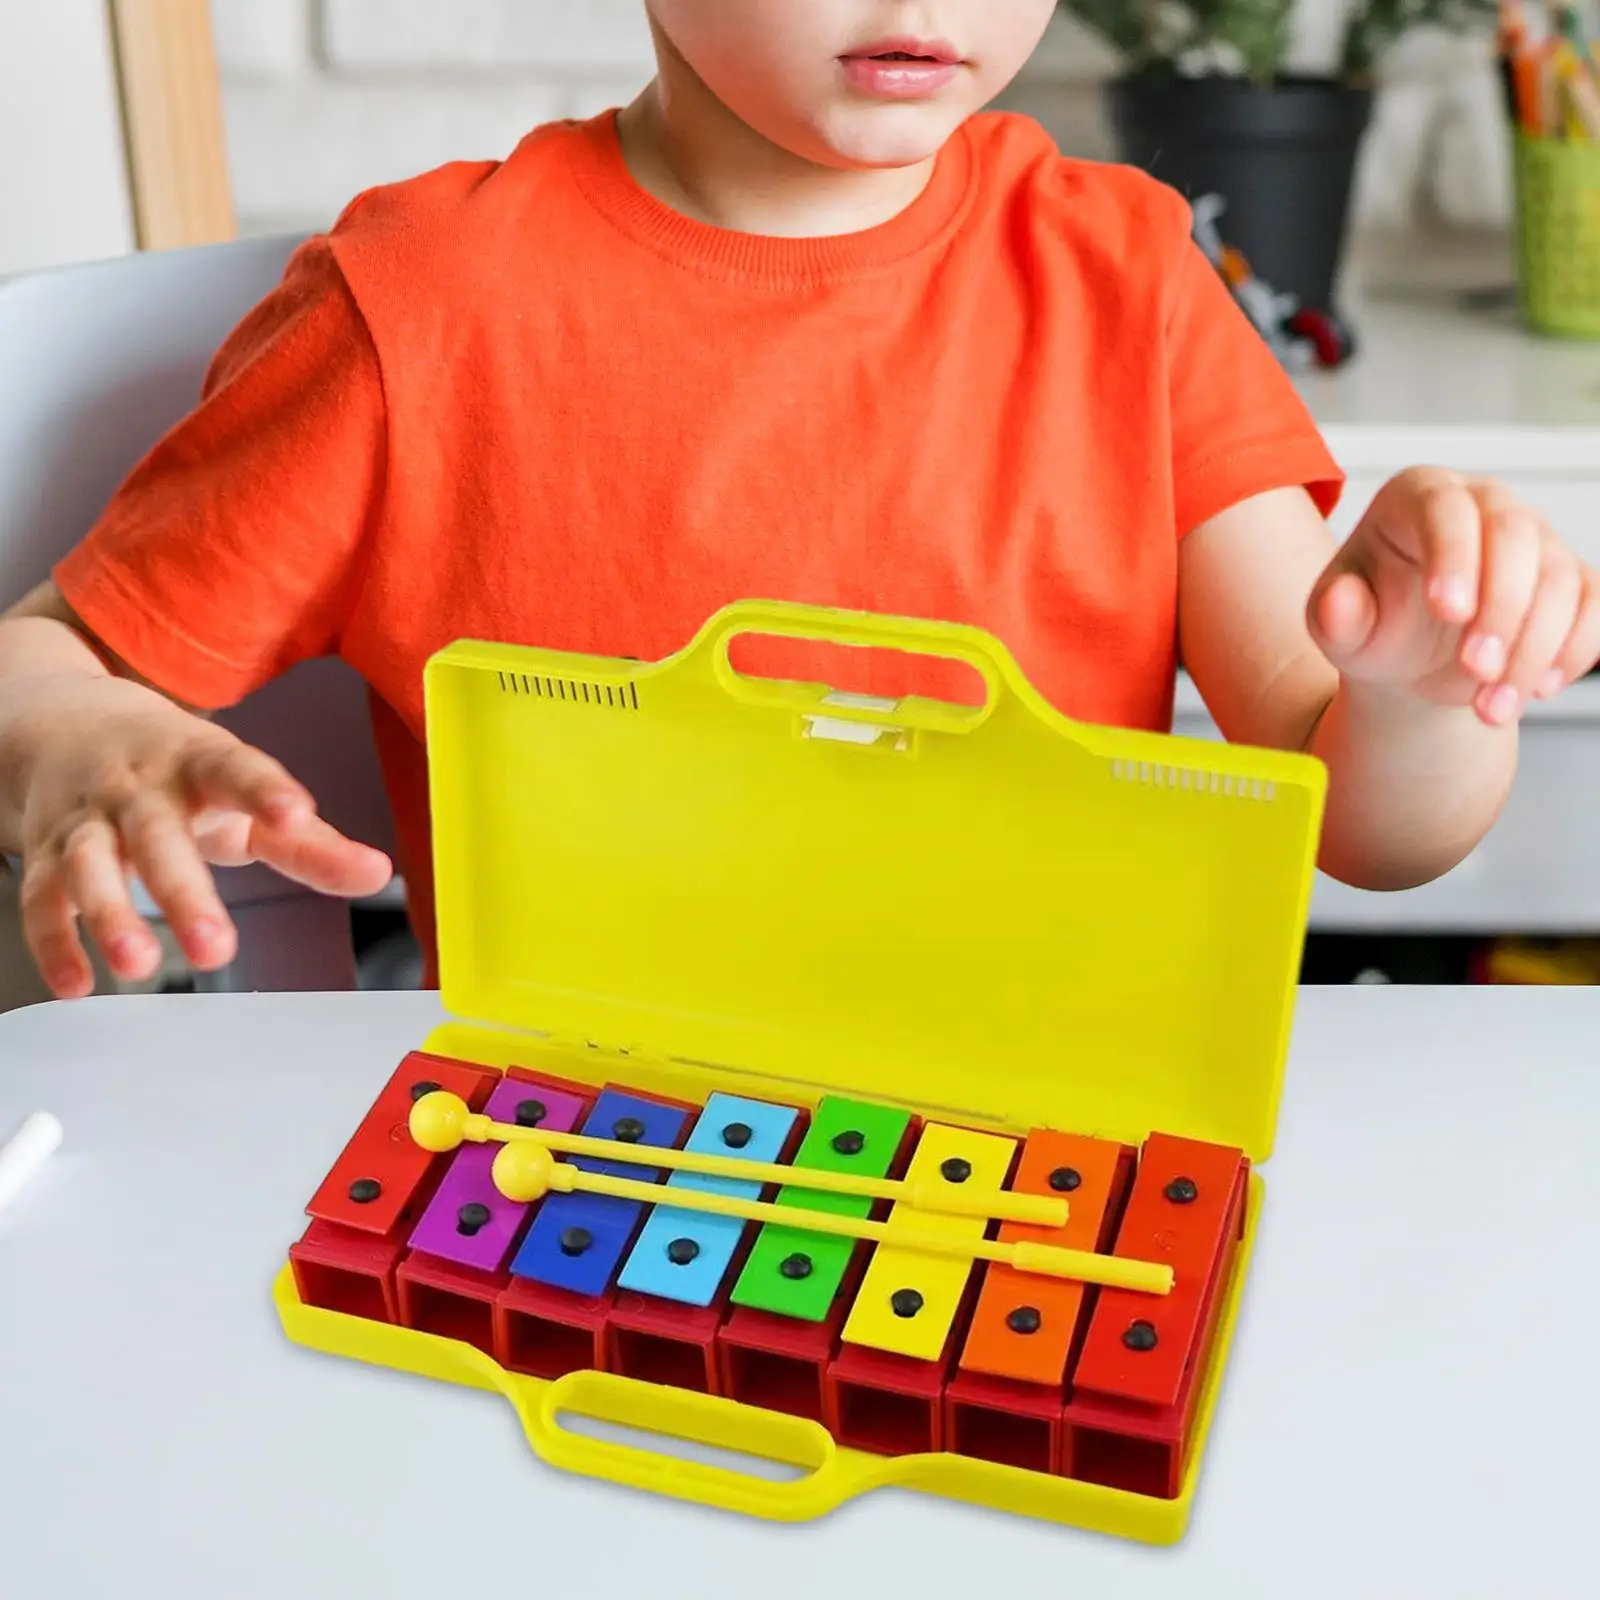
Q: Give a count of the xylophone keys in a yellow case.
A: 8